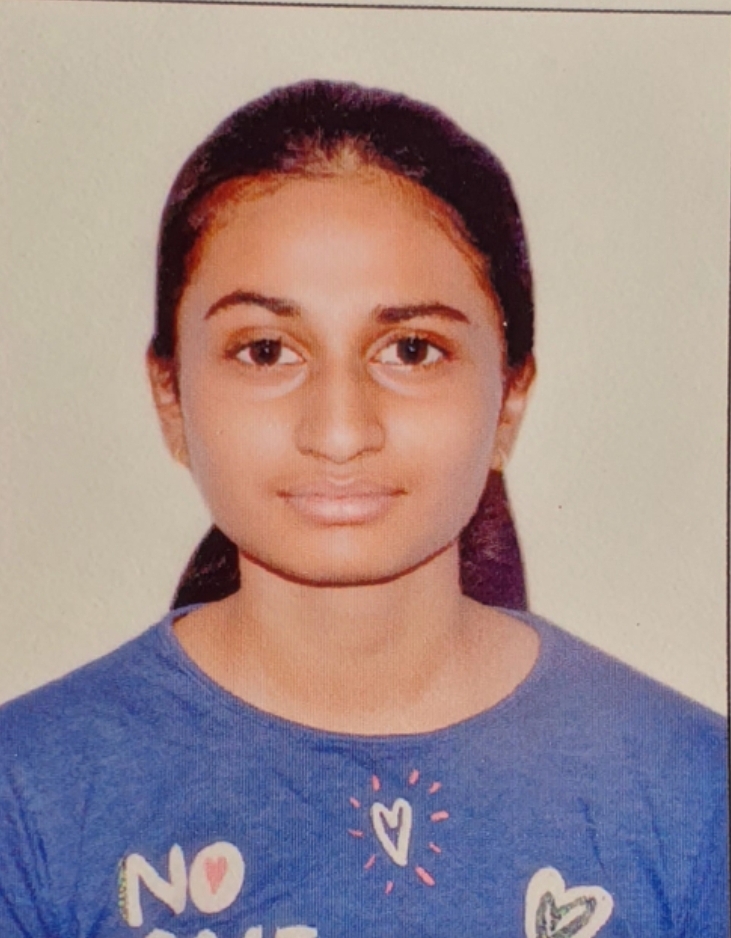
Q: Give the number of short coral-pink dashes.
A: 10